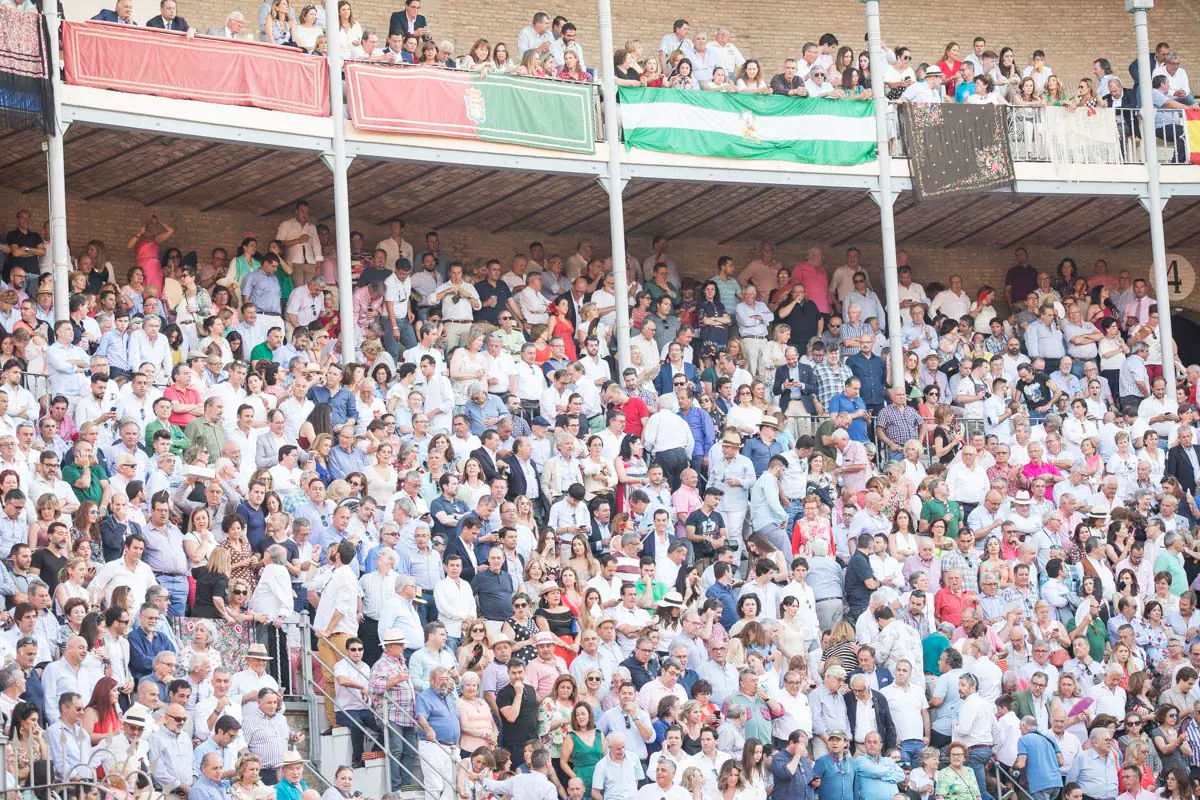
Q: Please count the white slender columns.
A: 5